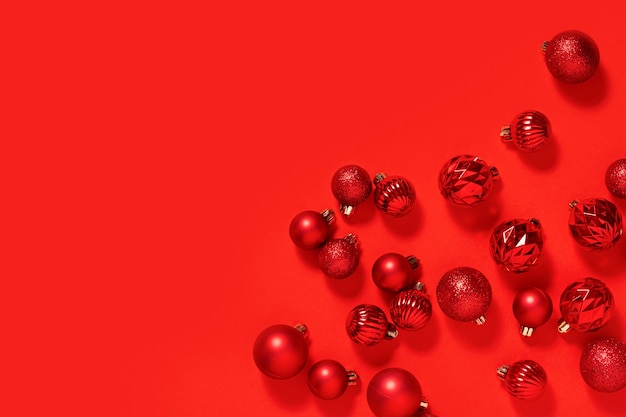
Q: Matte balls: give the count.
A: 6